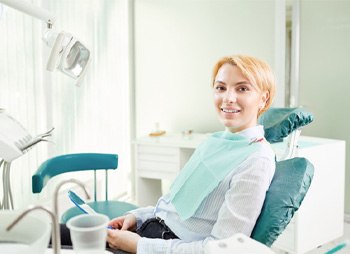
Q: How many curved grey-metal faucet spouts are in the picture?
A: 2